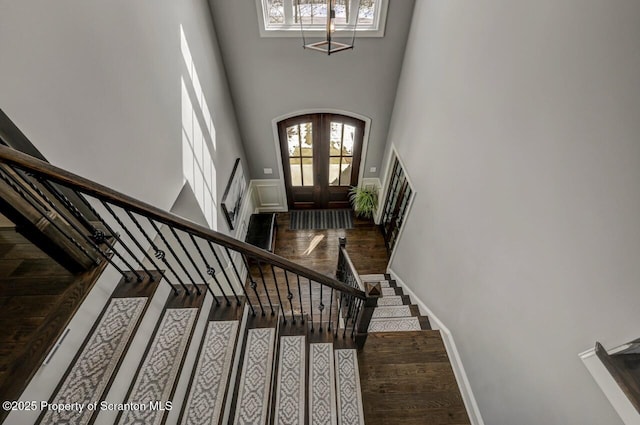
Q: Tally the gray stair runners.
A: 13